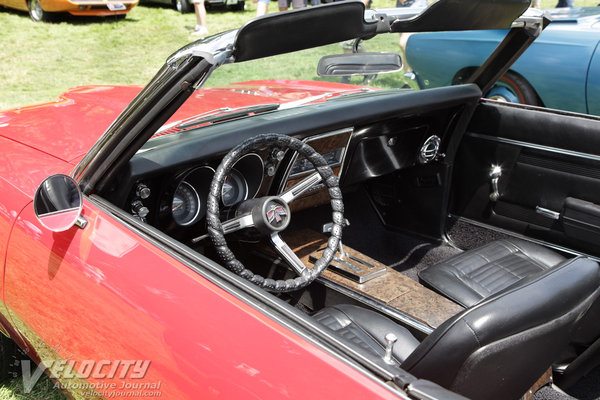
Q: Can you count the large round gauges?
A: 2